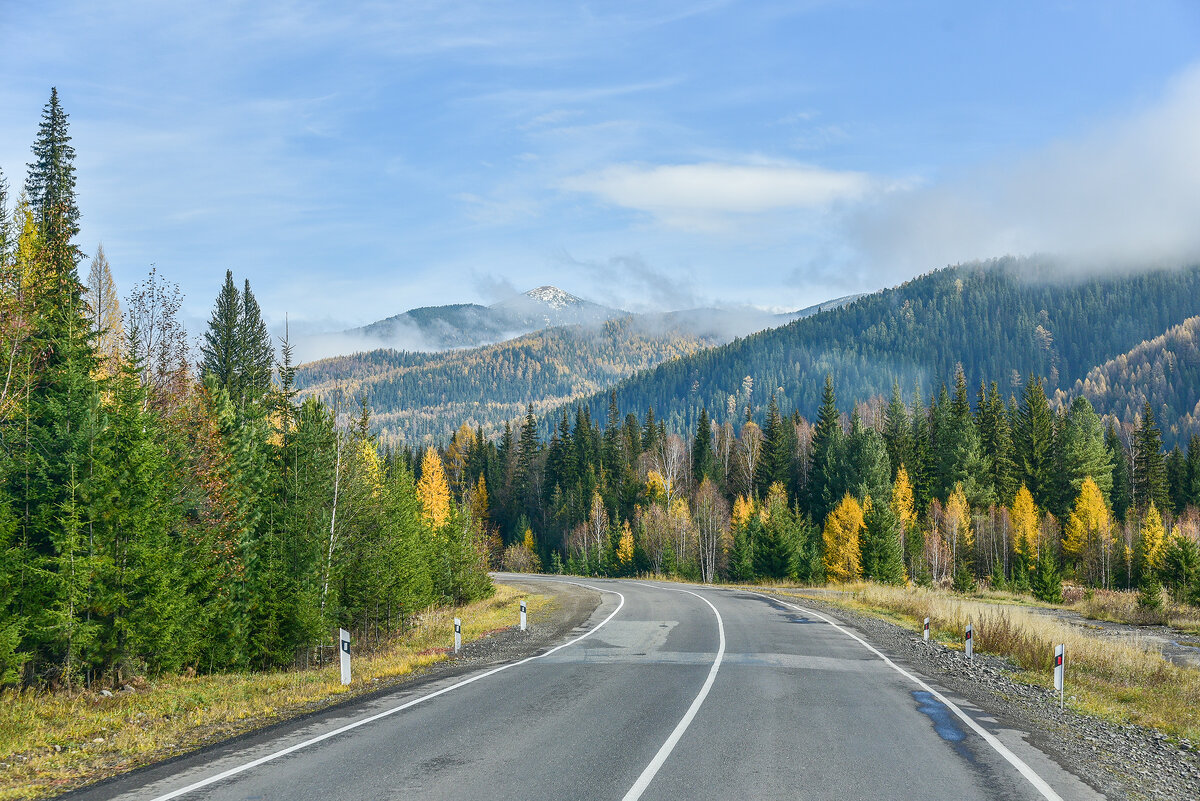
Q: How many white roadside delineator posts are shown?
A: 6